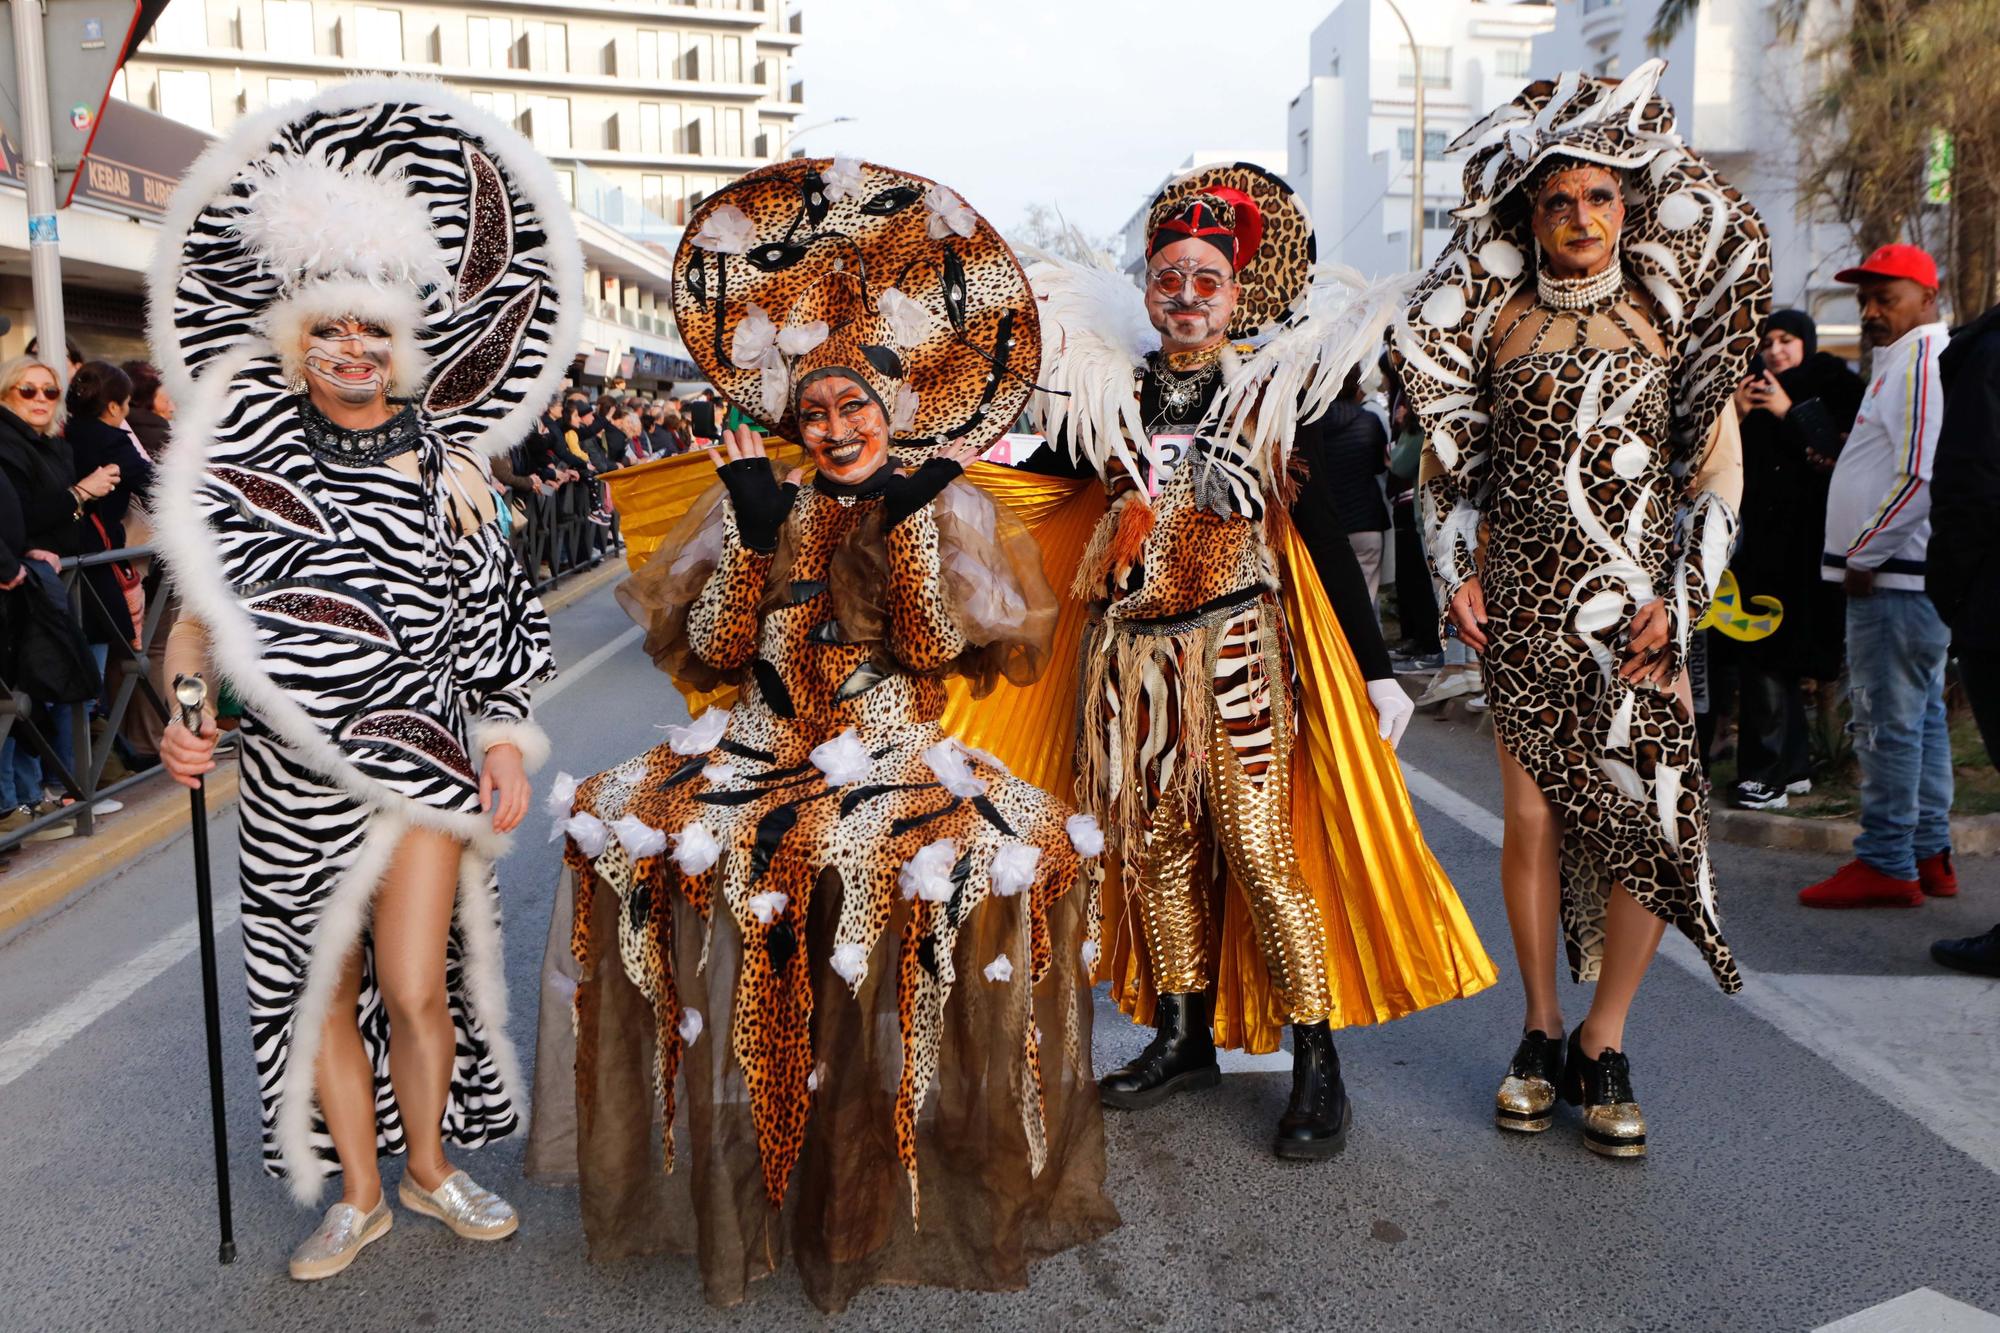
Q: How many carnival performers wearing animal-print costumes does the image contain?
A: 4